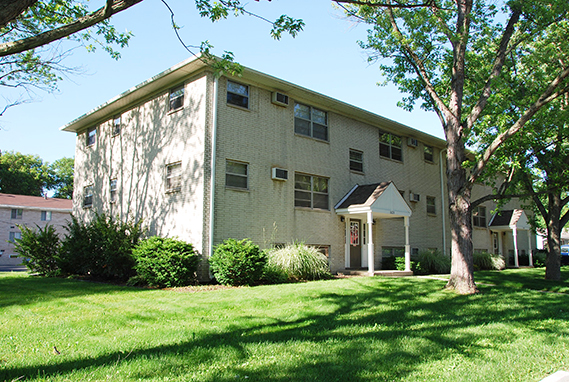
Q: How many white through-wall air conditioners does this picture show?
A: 4